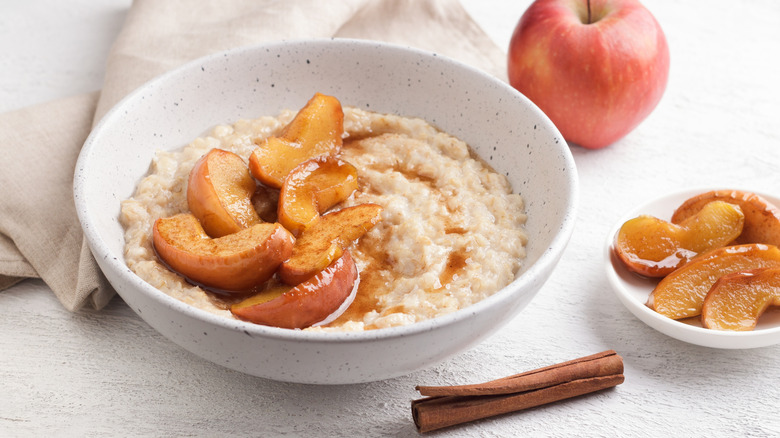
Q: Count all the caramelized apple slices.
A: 10